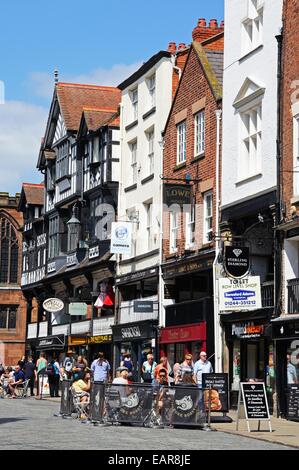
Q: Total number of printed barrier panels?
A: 4